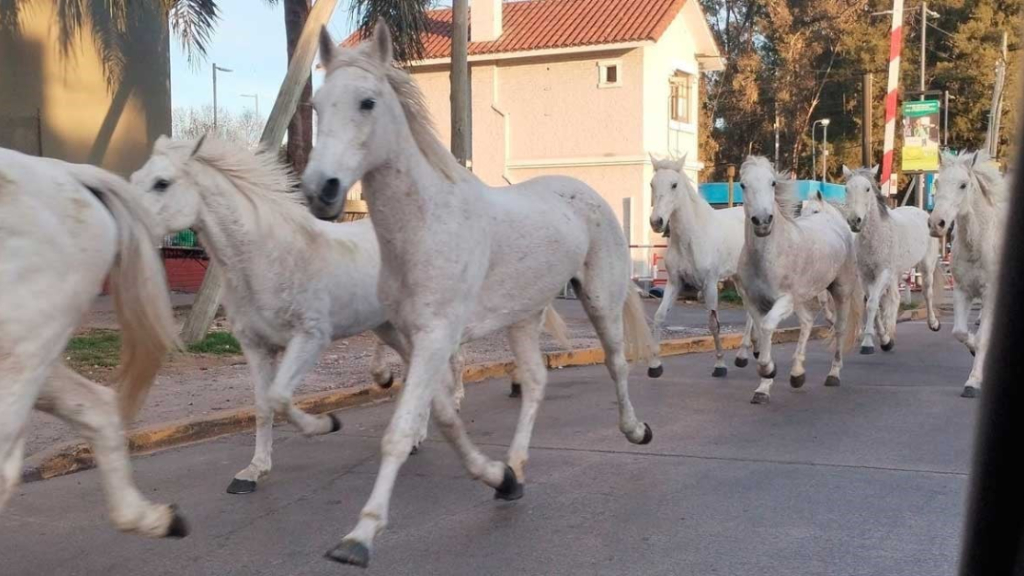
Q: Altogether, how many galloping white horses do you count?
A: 8